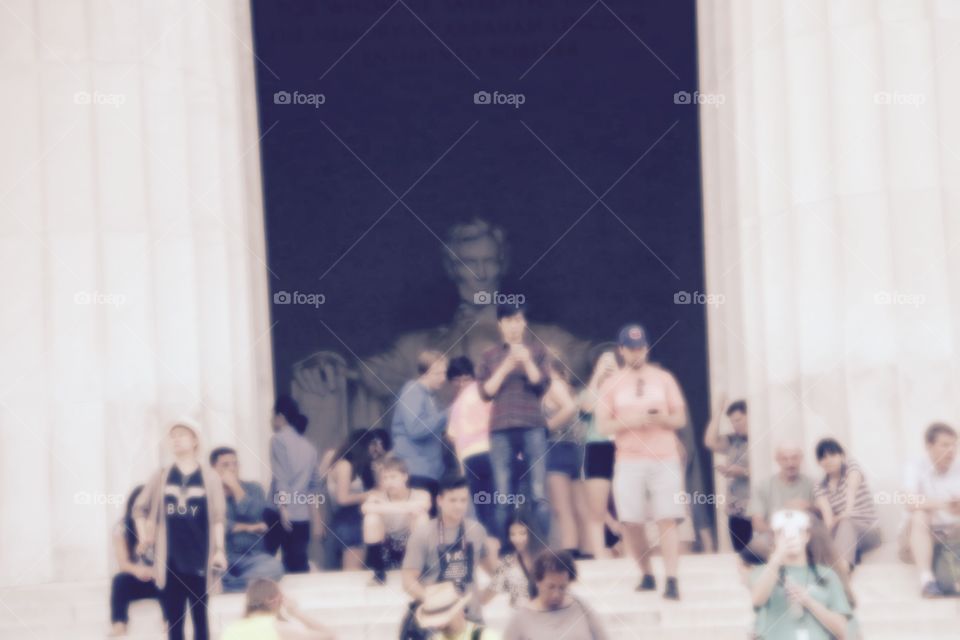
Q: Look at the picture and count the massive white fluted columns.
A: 2